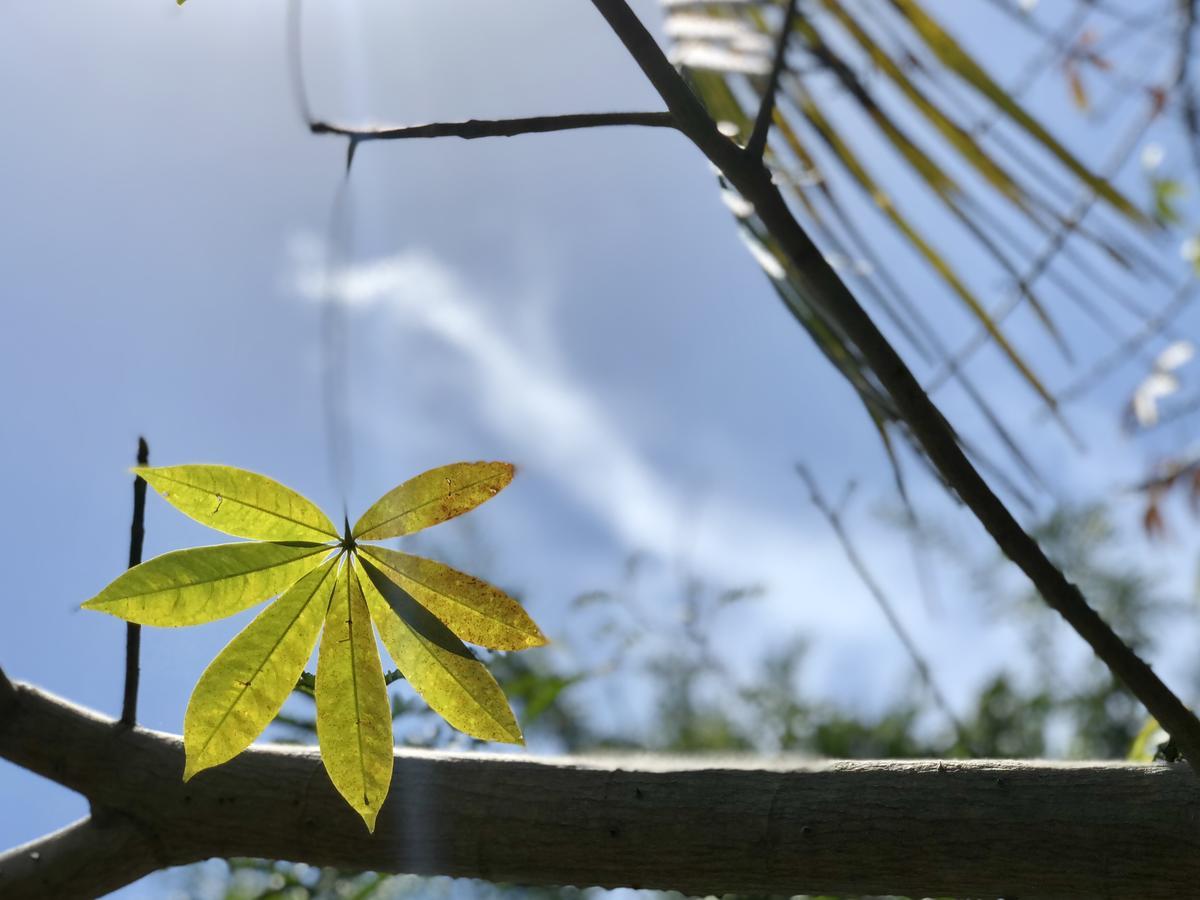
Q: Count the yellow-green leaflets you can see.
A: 7